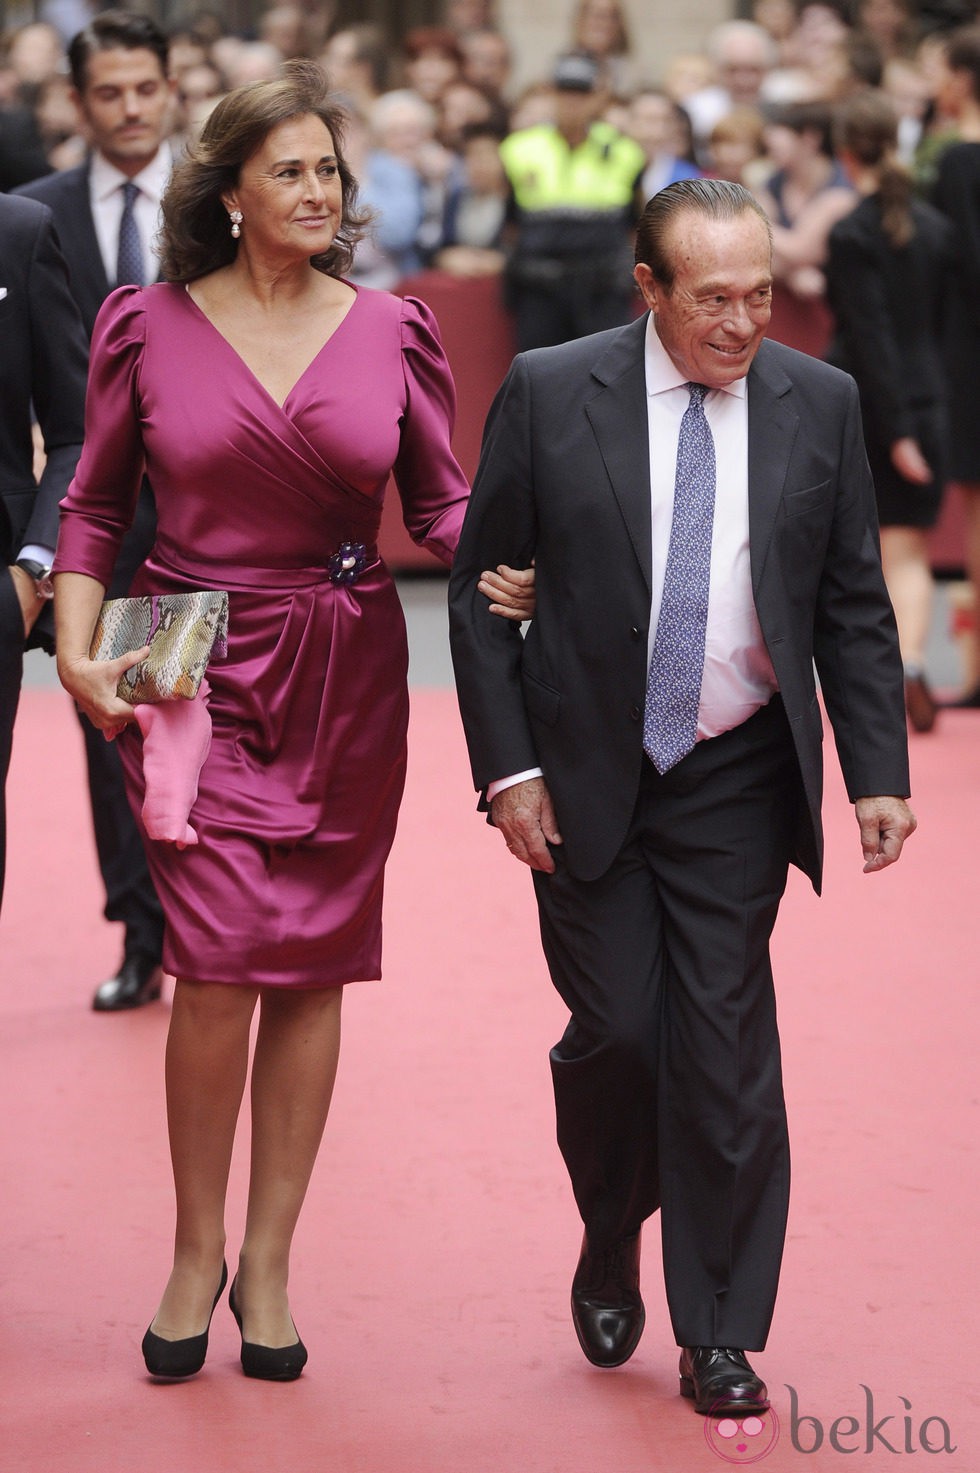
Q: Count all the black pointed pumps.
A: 2